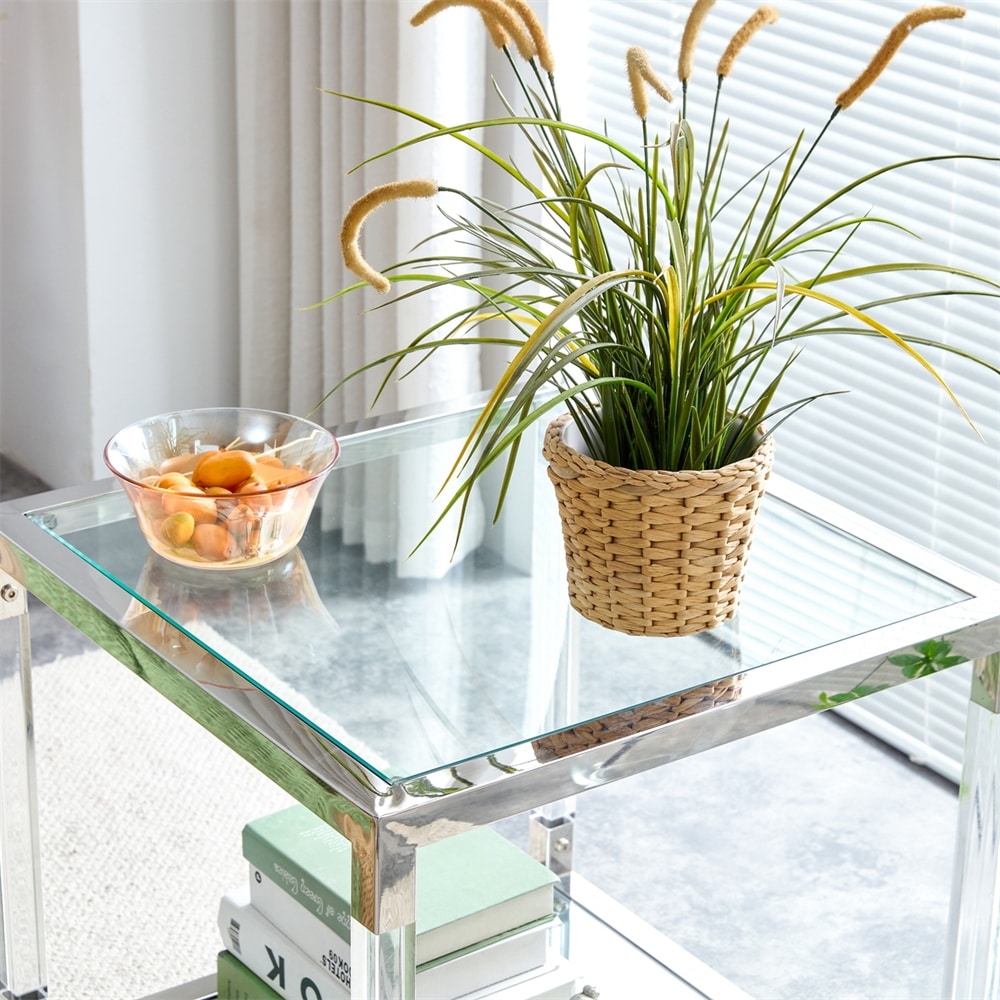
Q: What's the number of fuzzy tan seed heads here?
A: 8